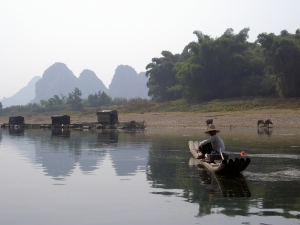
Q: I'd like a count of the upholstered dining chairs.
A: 0